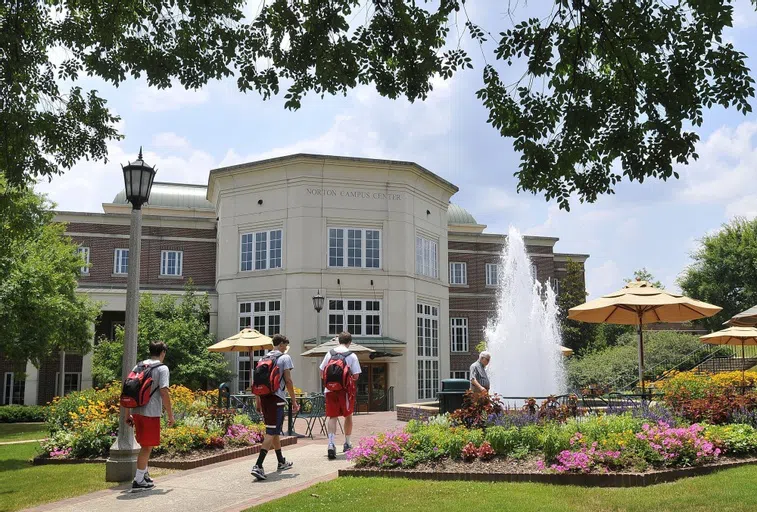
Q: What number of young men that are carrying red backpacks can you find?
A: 3